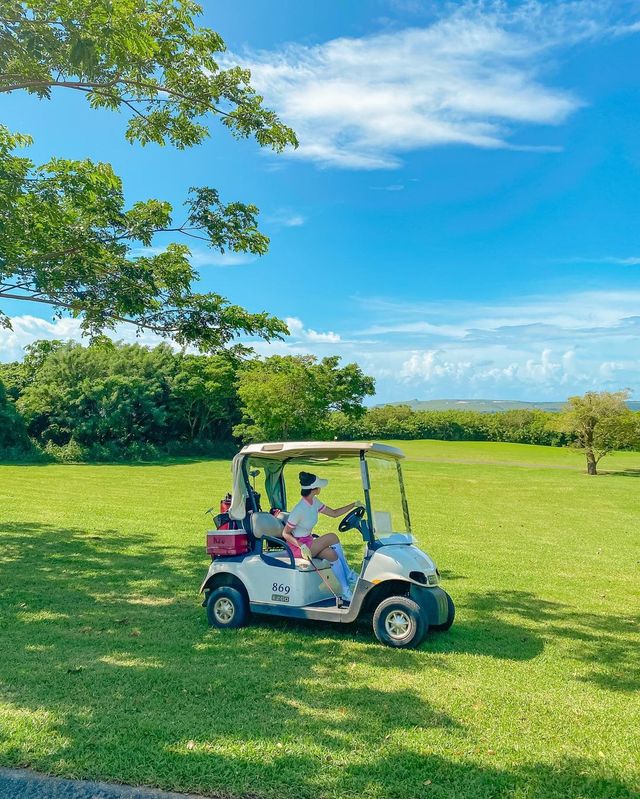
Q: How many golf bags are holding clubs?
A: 2